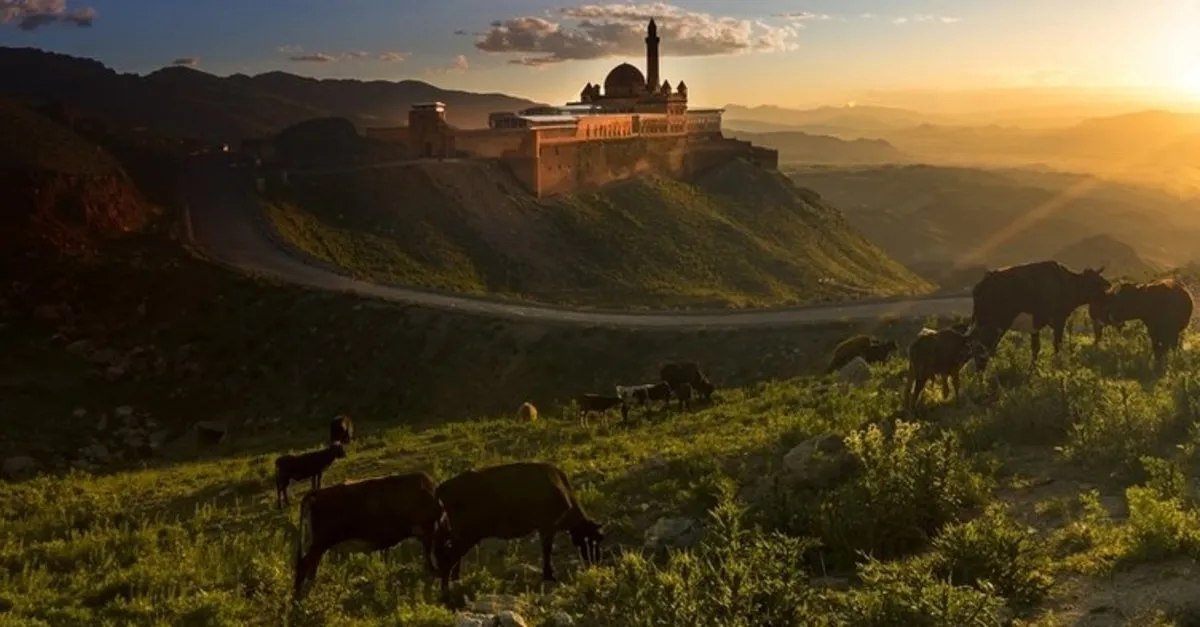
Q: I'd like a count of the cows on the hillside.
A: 11